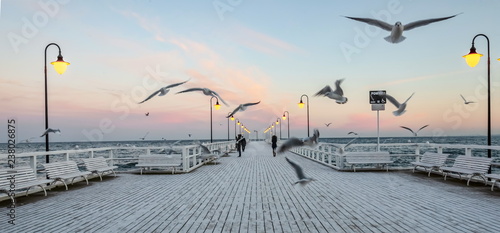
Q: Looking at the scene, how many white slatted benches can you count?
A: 8